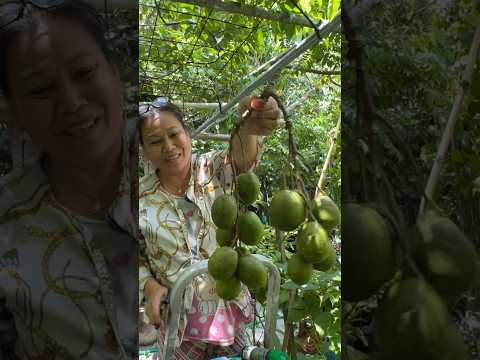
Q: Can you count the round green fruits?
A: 13